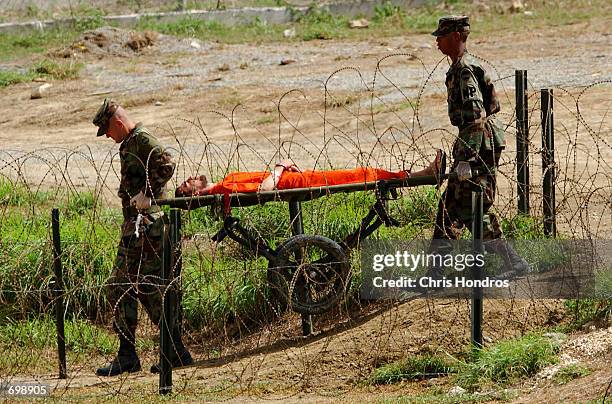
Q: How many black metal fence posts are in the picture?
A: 7